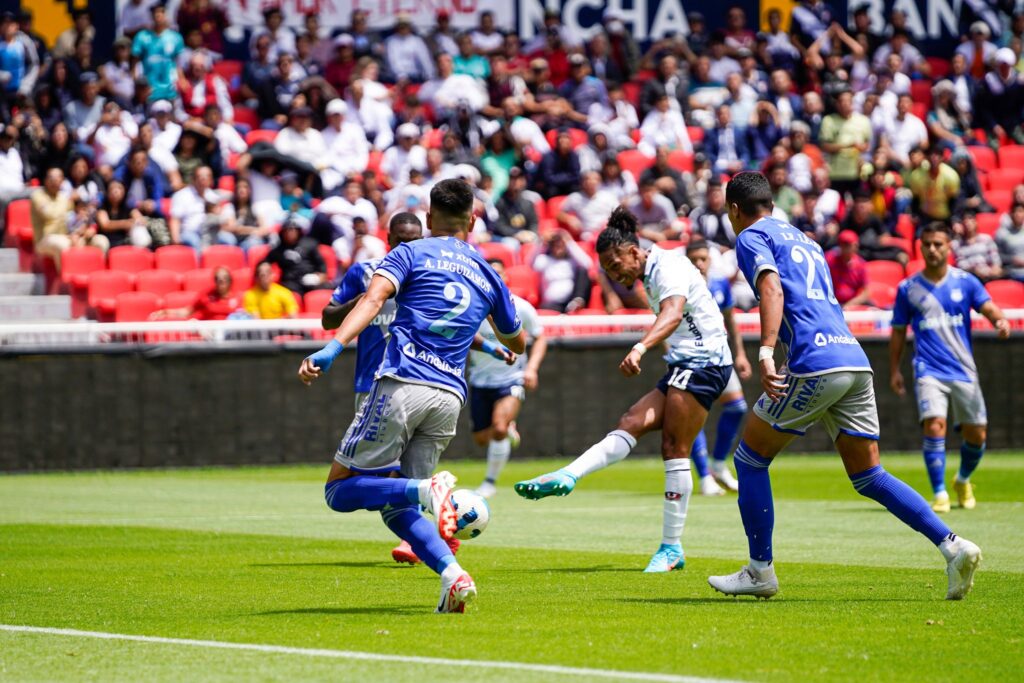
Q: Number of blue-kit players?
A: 5